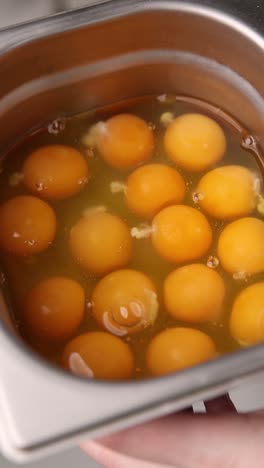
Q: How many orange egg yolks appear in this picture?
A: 15